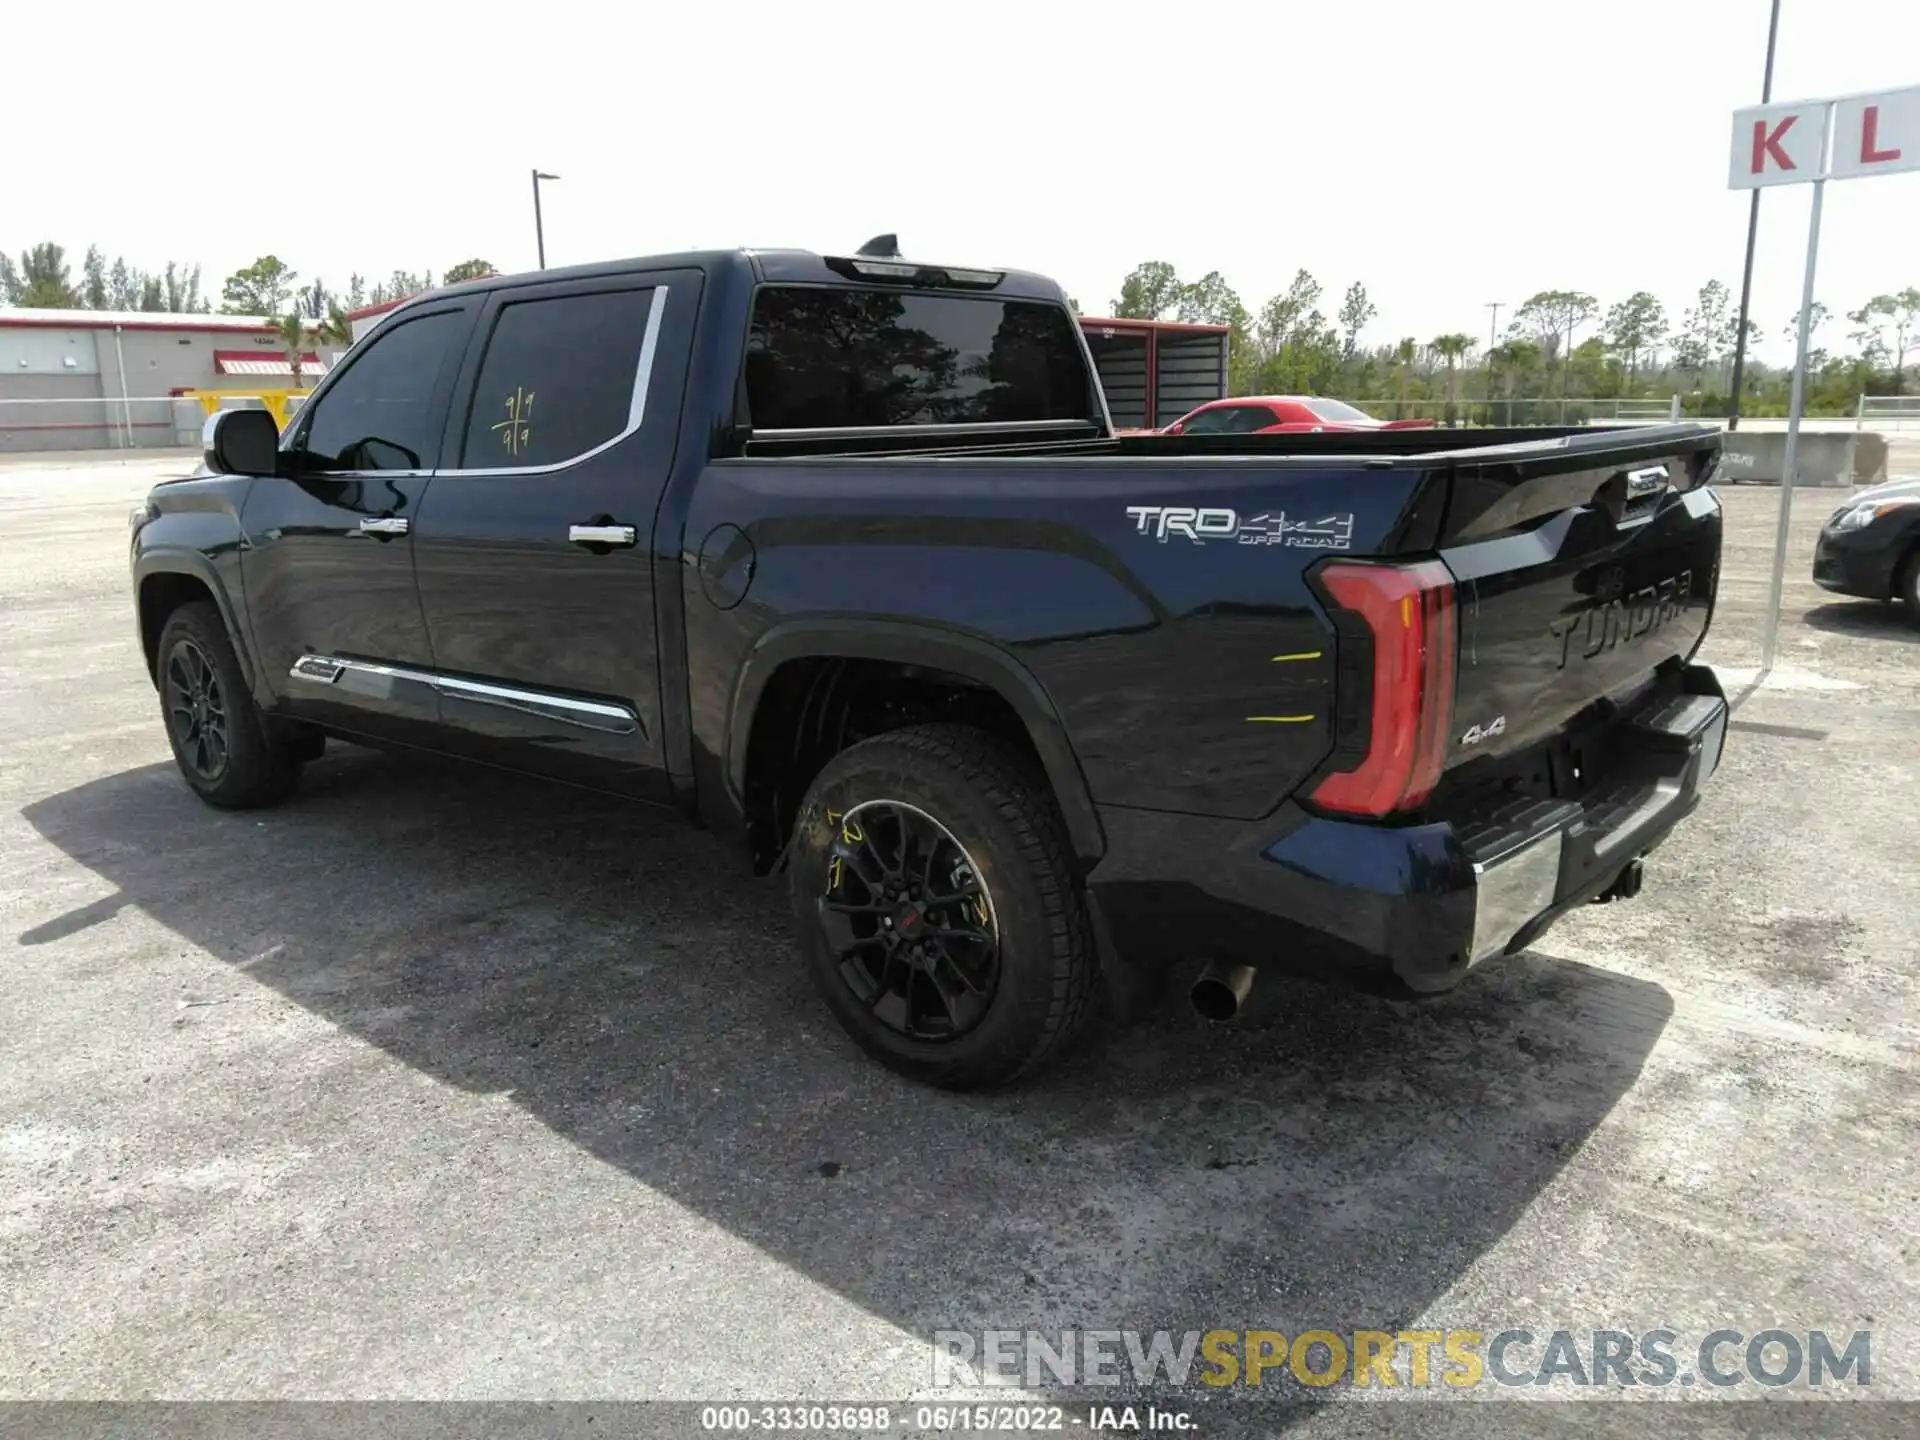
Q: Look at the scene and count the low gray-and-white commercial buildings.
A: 1